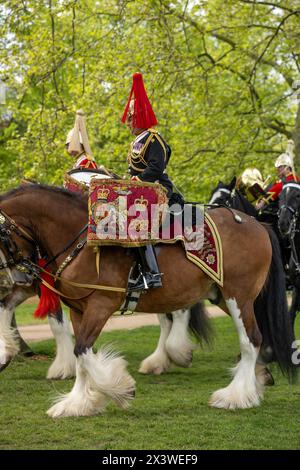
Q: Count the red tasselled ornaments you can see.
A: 2